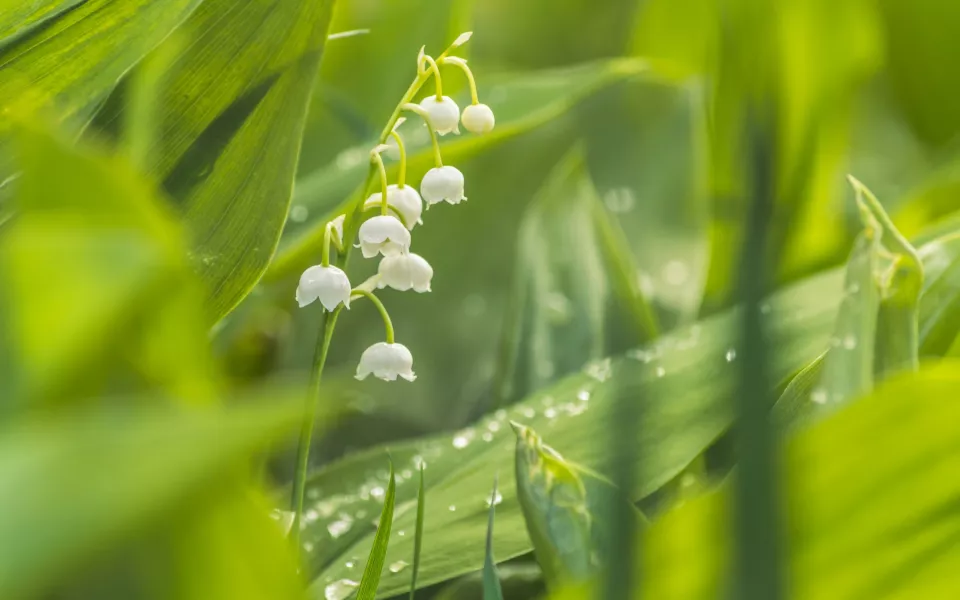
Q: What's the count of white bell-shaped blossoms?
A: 8